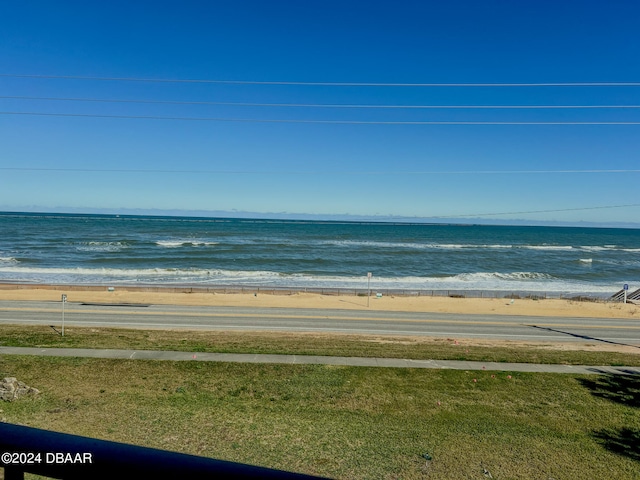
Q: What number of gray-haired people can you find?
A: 0